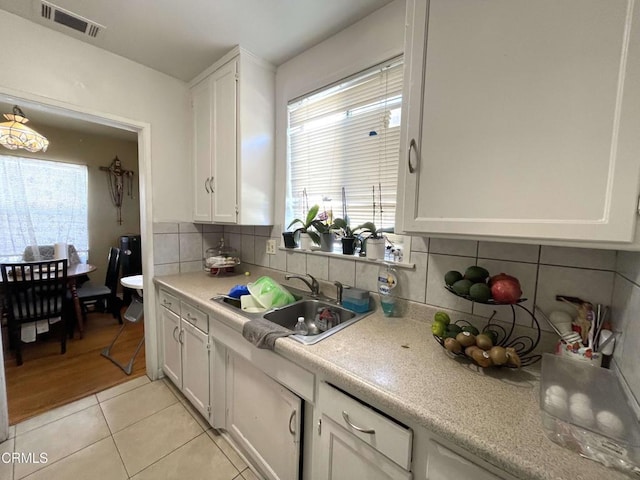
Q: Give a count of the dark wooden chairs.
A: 2